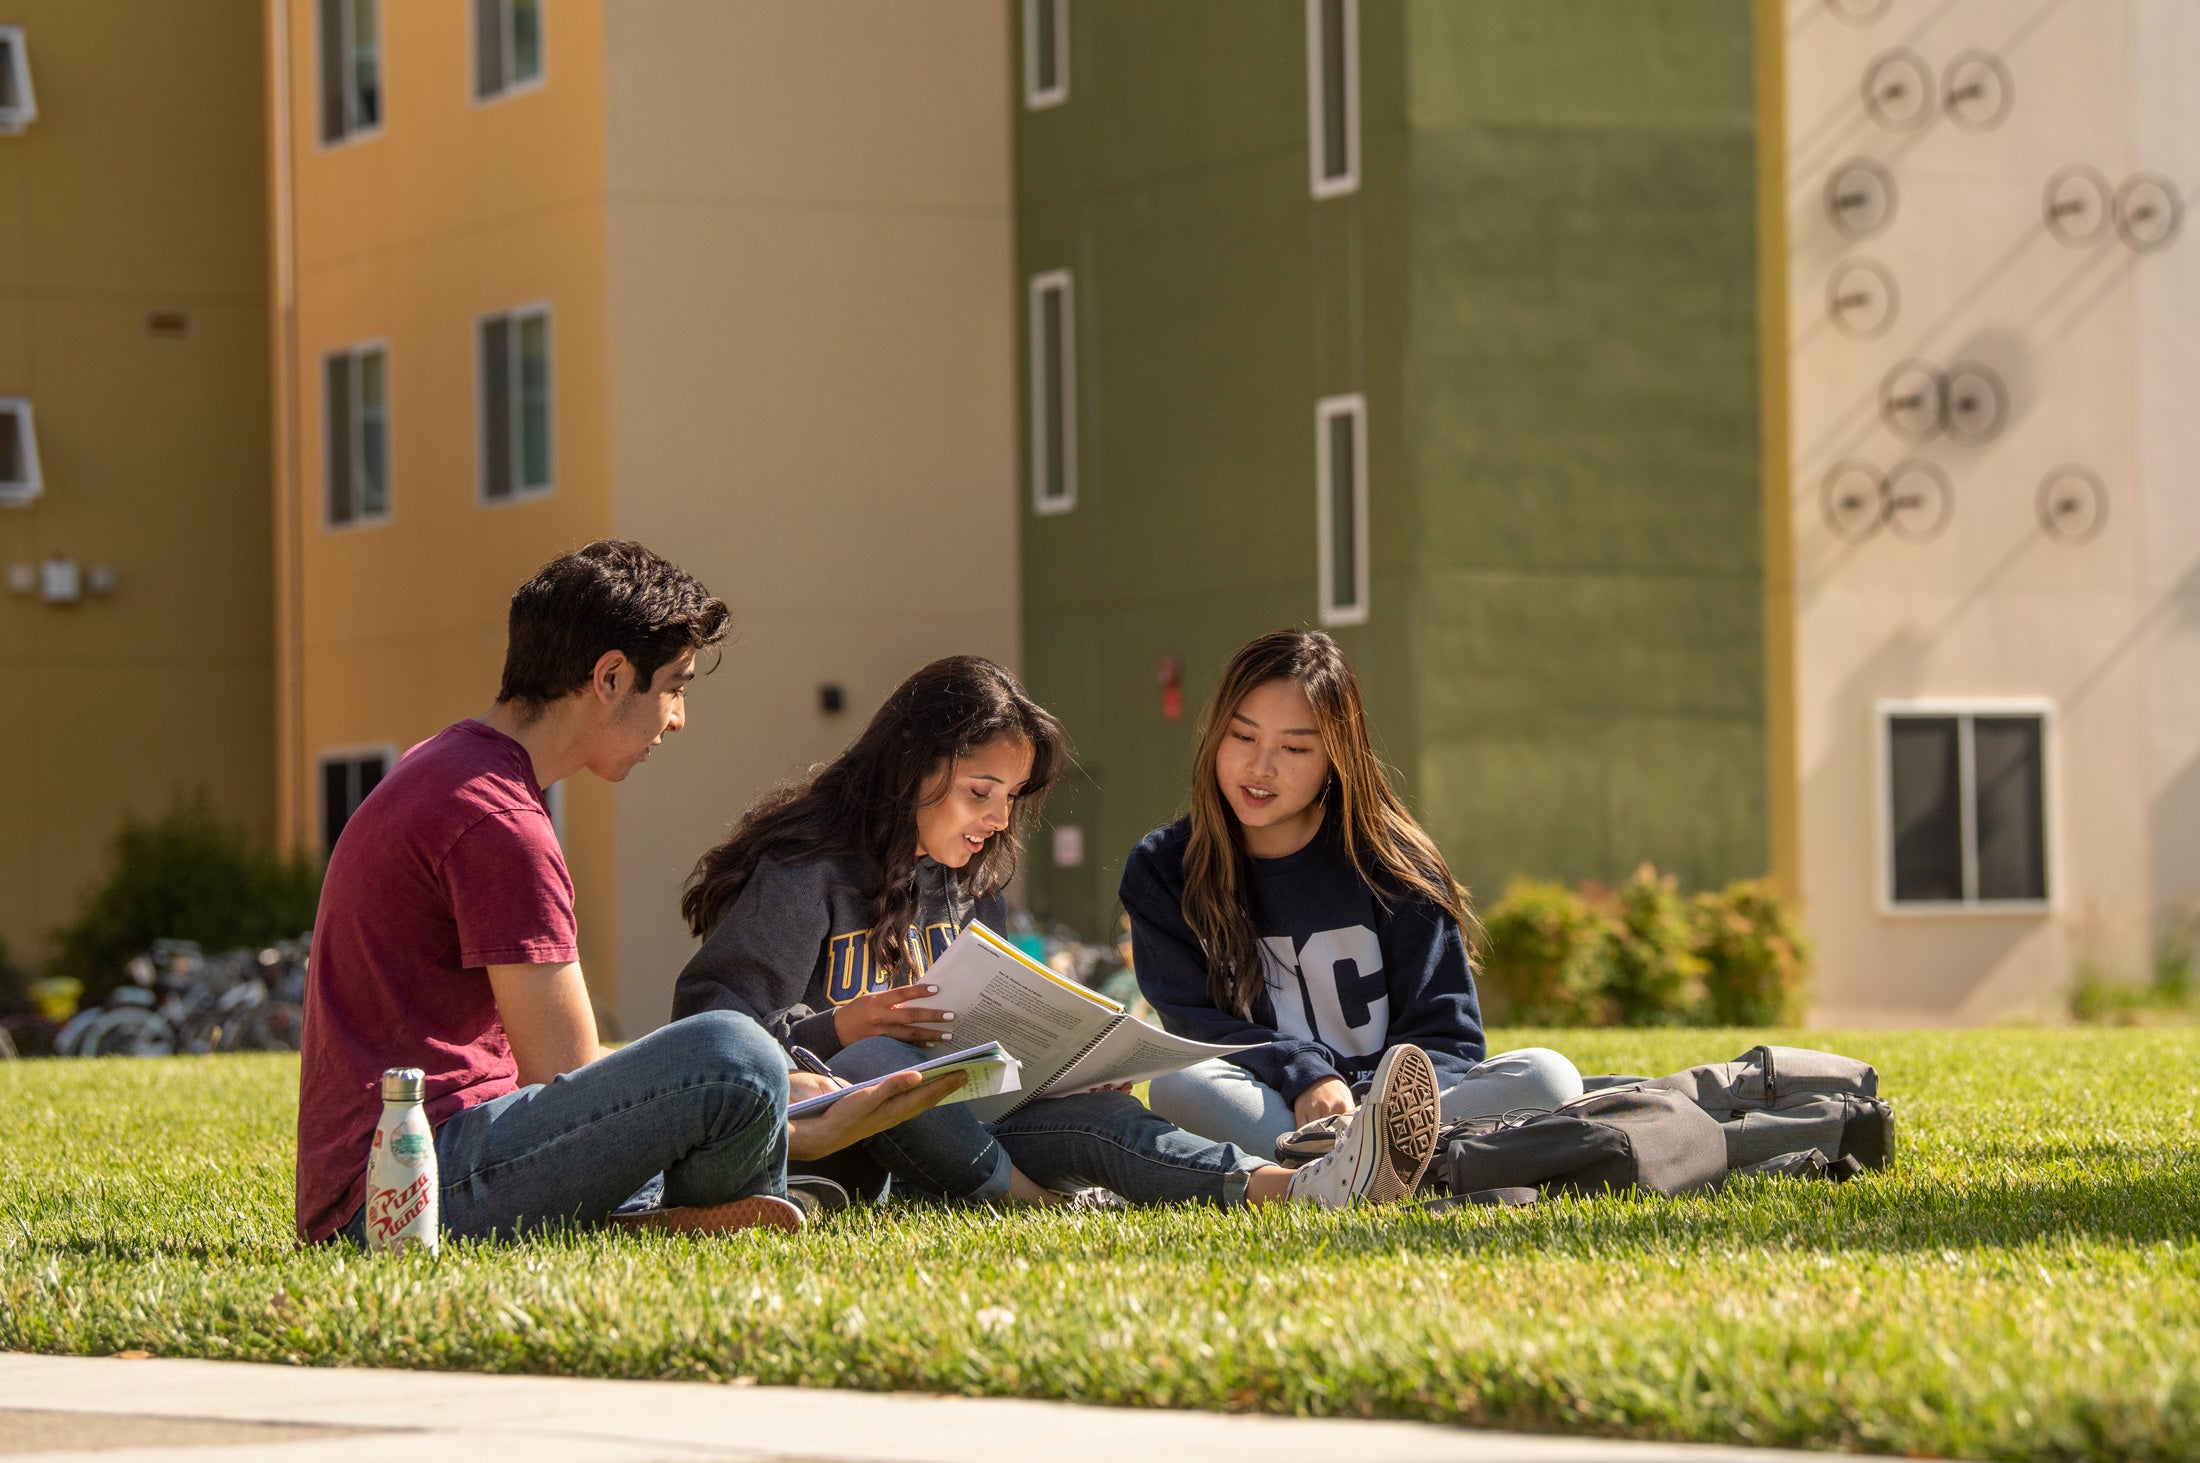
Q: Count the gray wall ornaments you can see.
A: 12